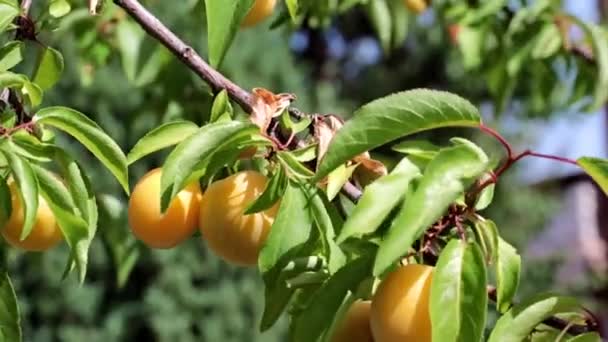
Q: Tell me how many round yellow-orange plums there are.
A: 7